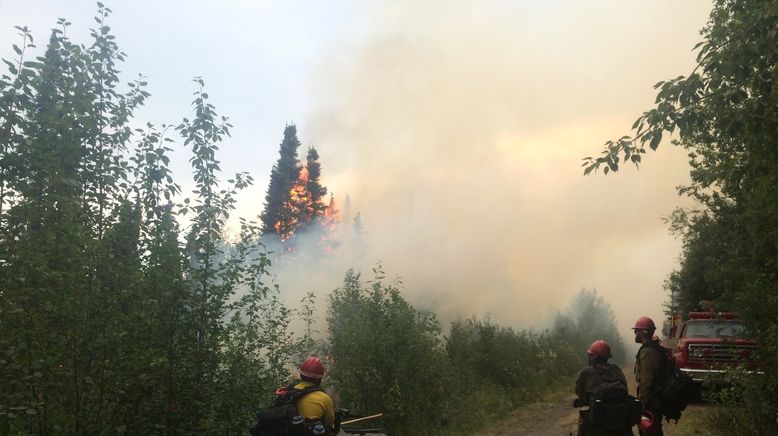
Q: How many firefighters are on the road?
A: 3